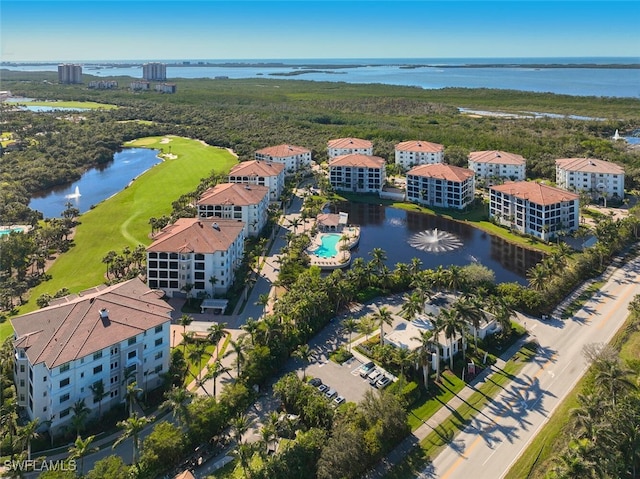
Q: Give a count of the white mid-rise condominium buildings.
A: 12